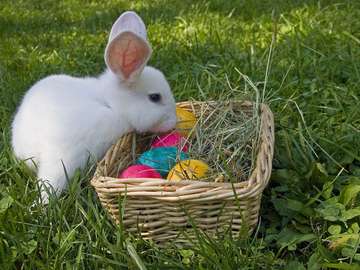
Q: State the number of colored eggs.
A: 5